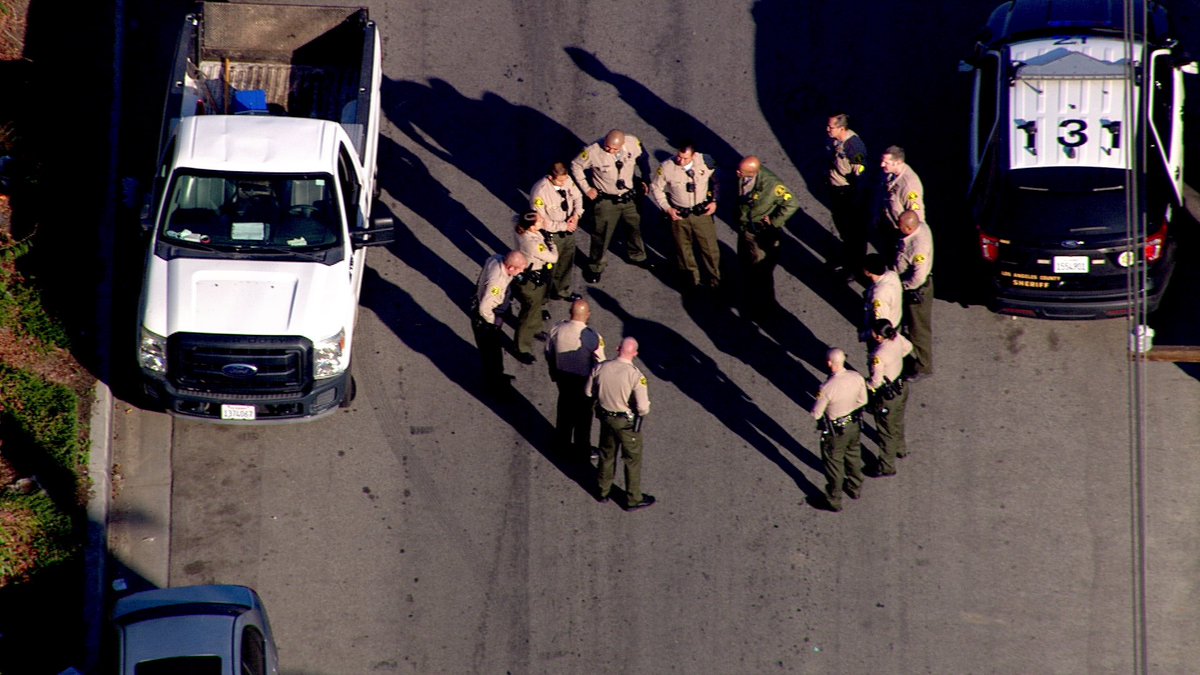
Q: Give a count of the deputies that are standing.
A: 14